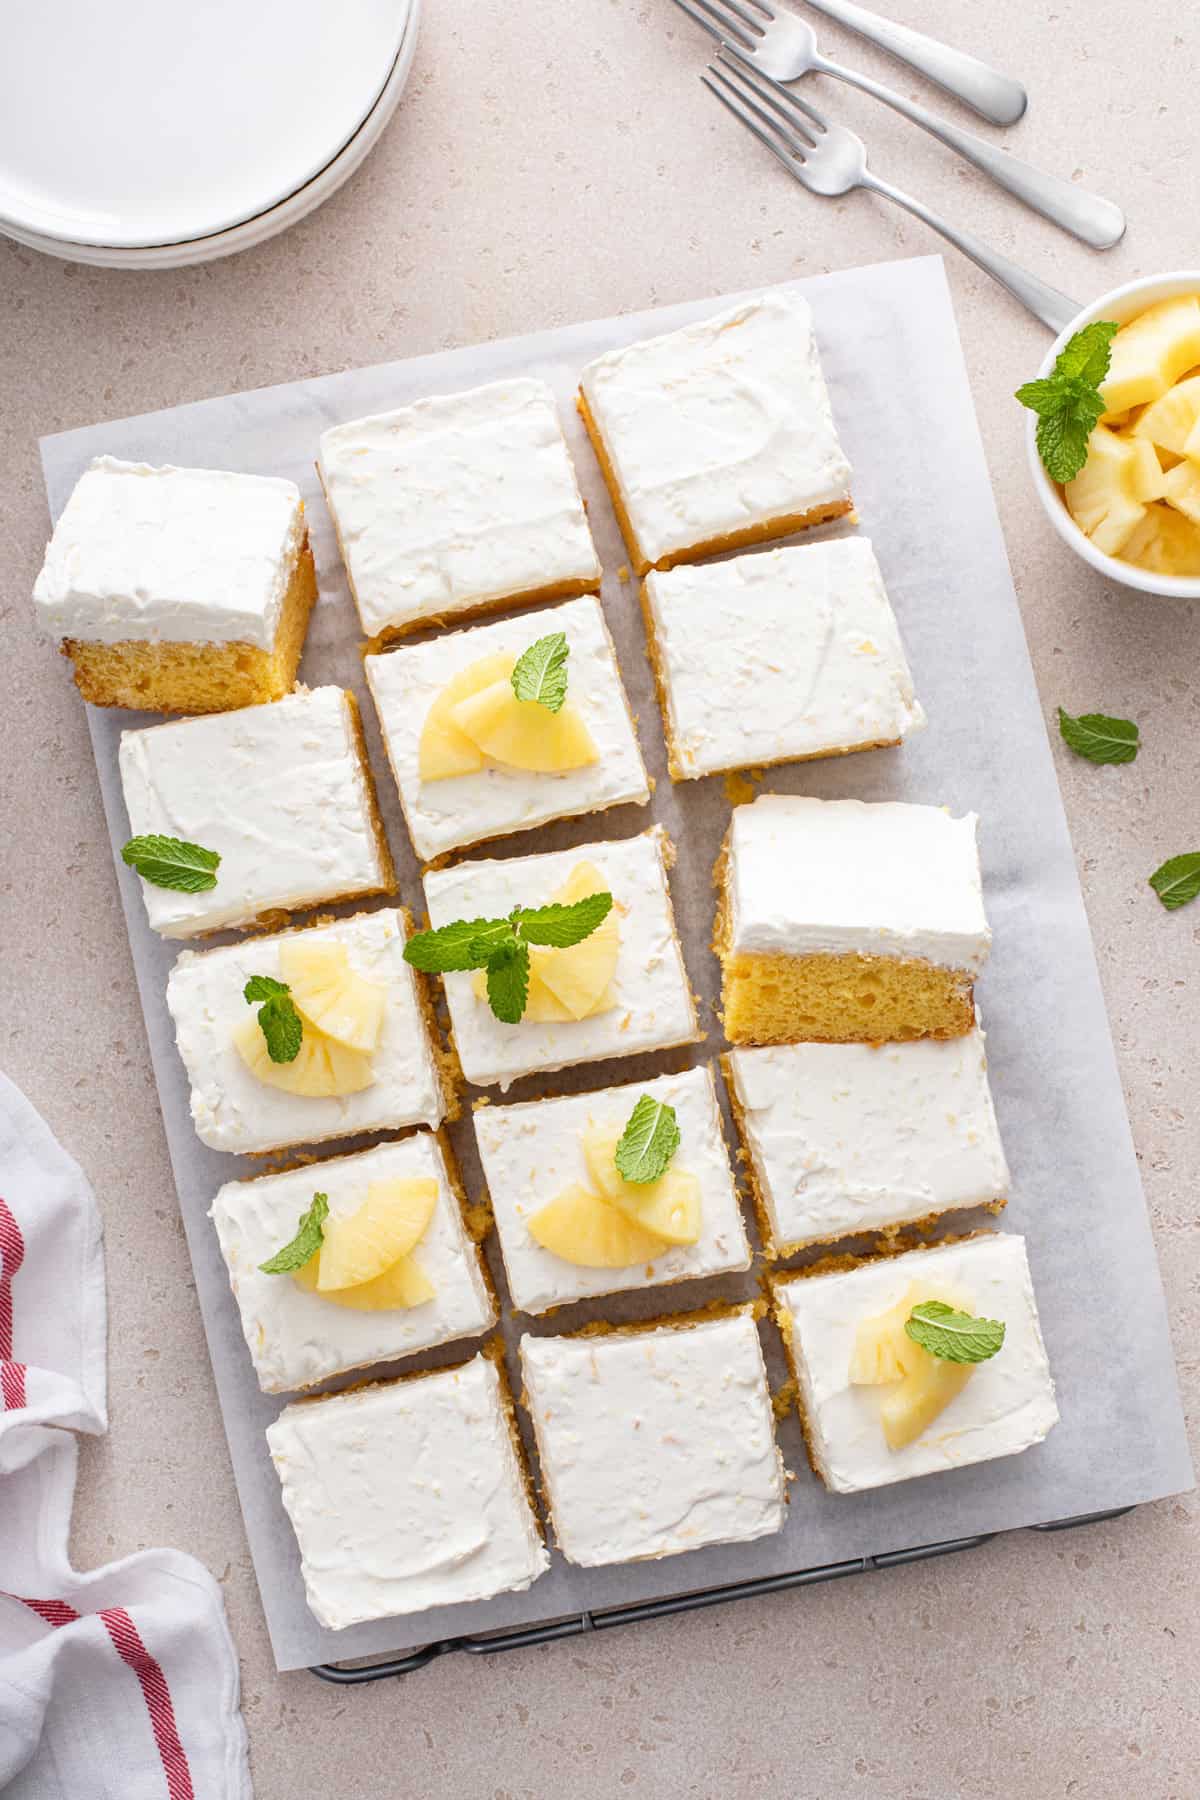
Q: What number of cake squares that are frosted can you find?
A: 15